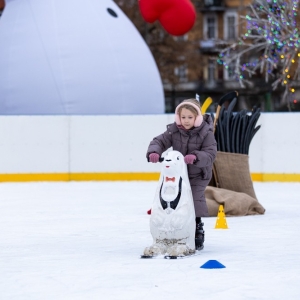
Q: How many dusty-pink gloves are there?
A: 2